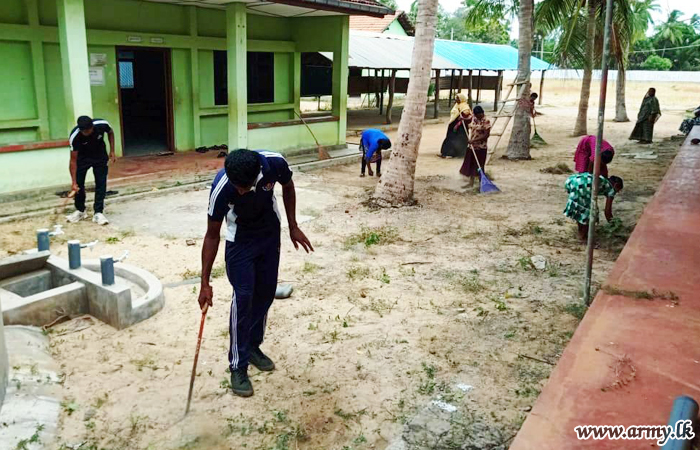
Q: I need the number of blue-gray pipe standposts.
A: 3